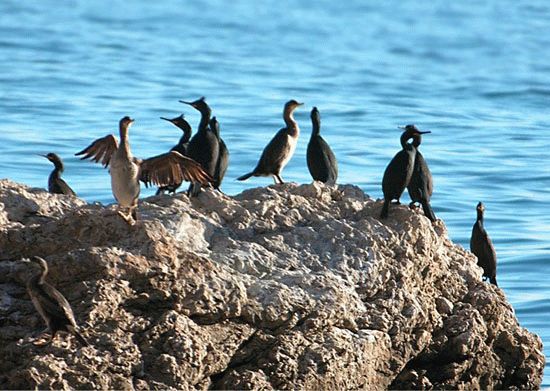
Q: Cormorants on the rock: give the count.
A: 11